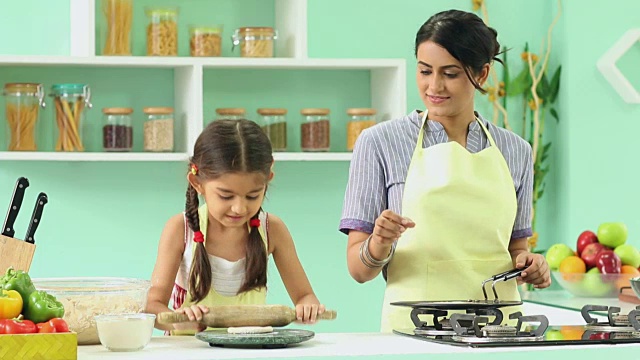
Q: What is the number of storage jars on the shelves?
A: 12